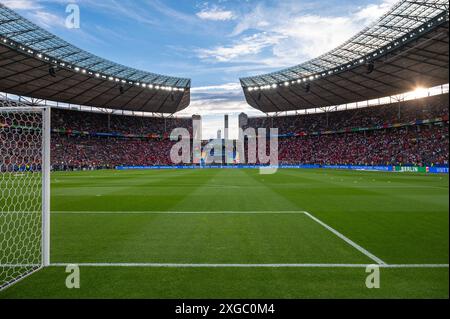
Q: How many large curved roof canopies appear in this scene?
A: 2